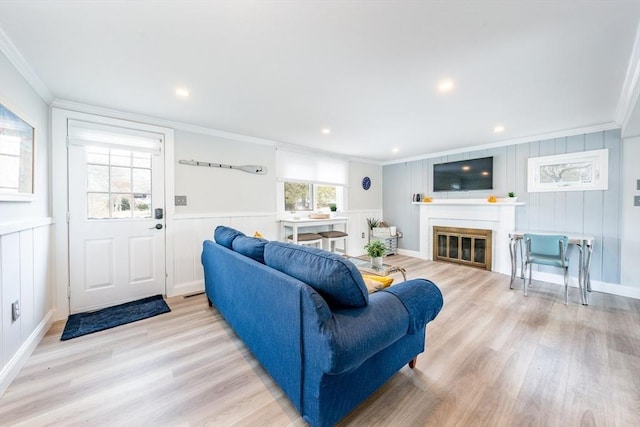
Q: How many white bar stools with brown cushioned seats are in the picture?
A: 2